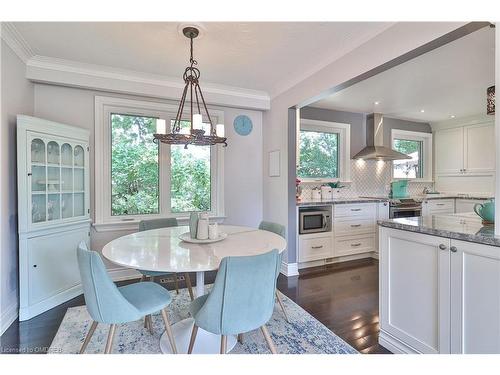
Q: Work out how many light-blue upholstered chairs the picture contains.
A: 4